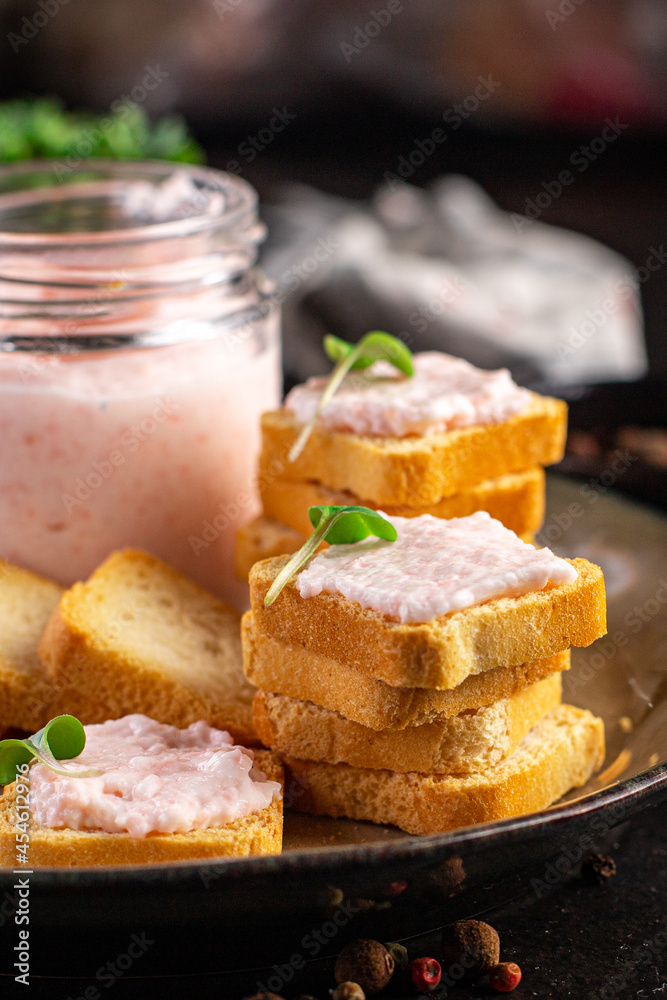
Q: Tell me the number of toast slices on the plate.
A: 10